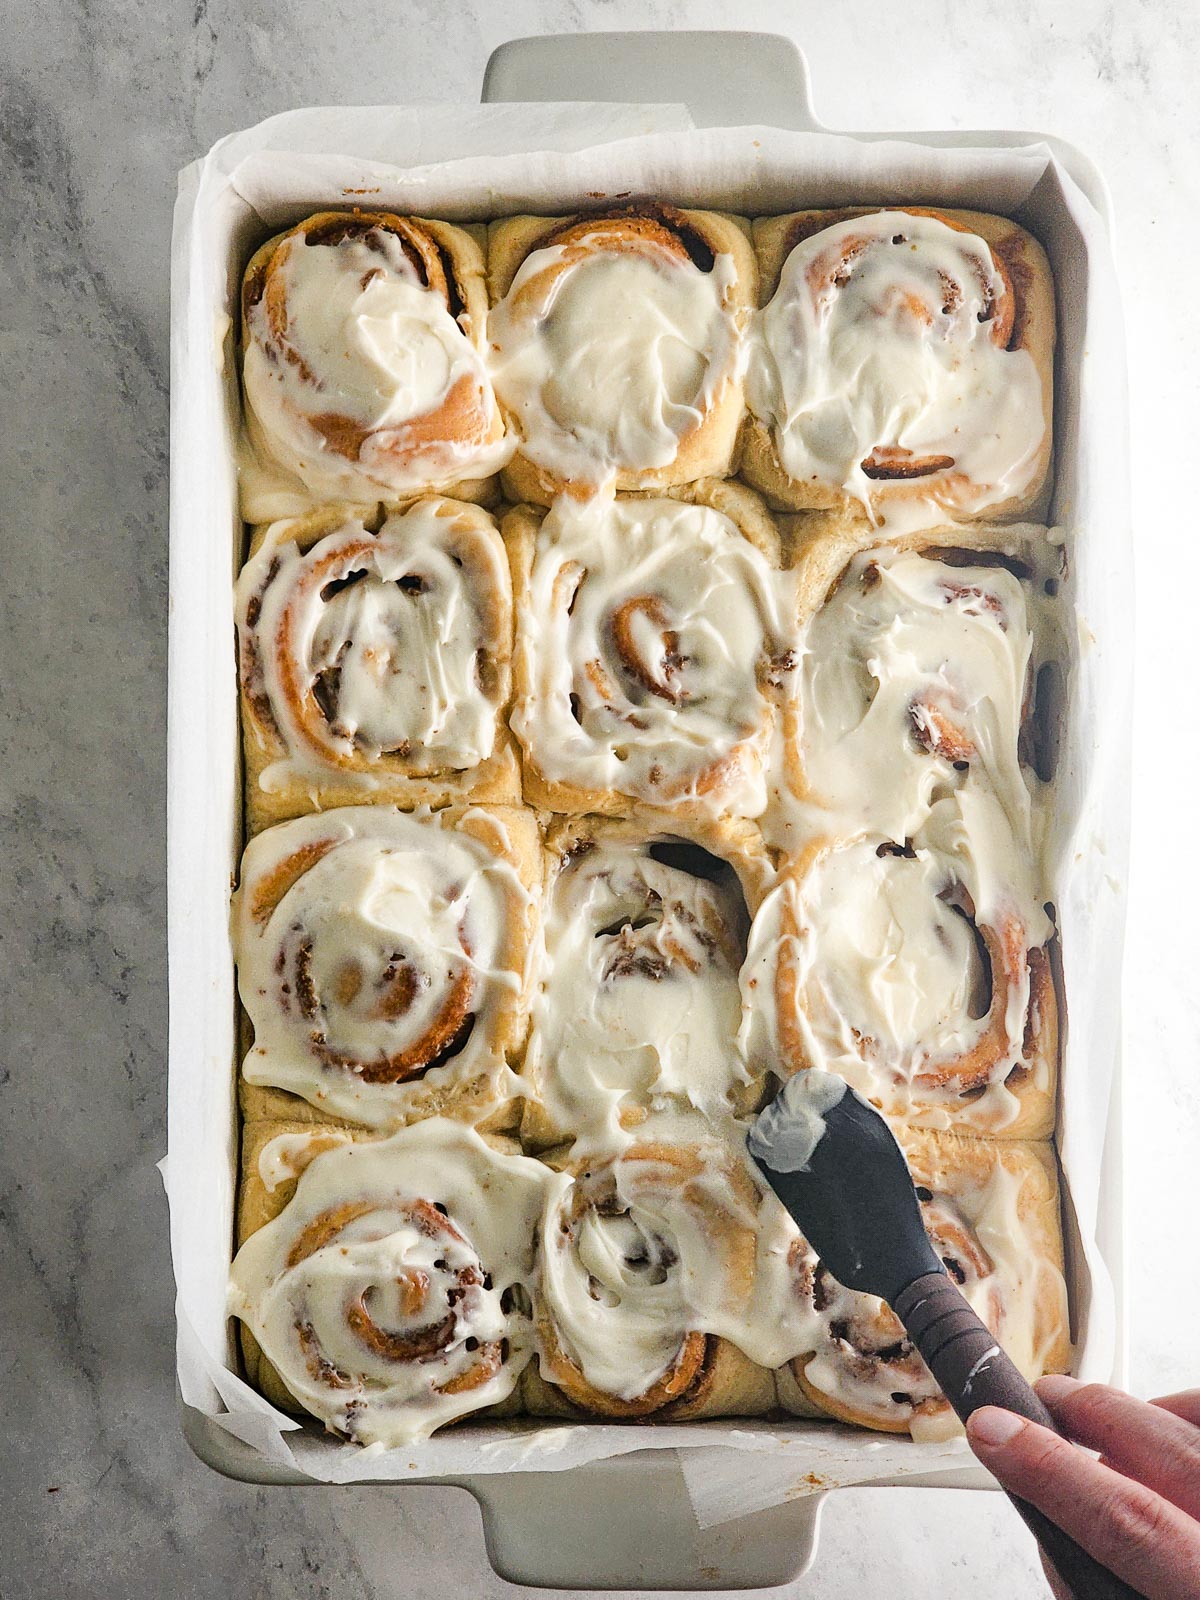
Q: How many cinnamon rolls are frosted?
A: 12